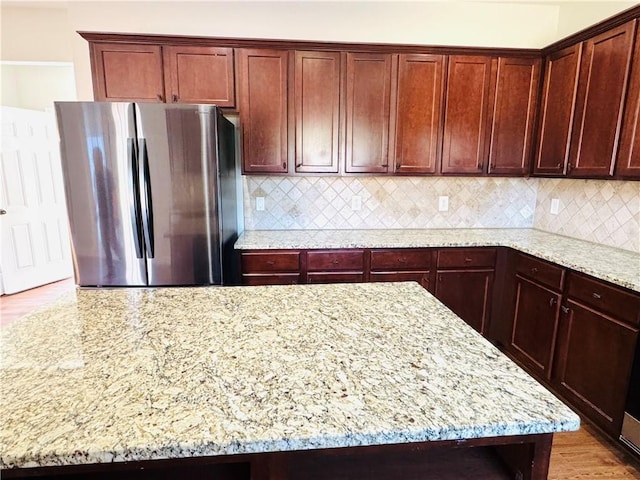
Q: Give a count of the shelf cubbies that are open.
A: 2